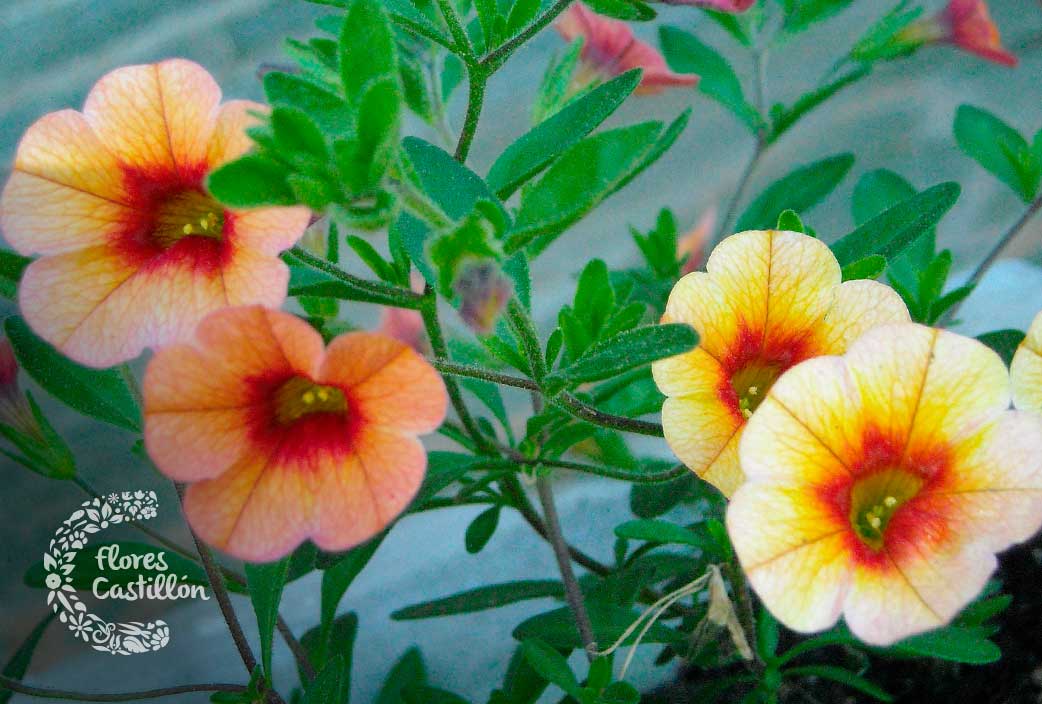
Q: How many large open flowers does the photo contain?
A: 4